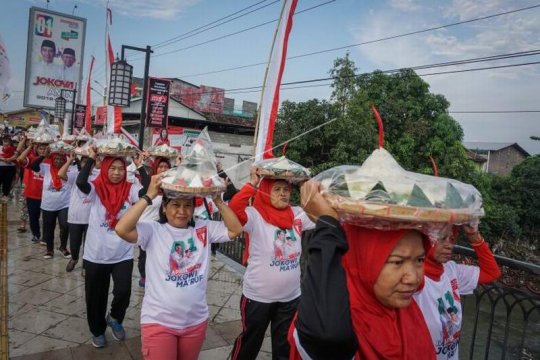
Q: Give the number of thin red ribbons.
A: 3